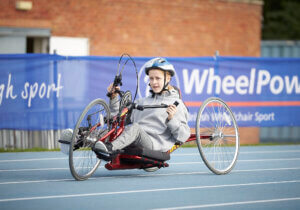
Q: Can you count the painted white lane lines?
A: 5